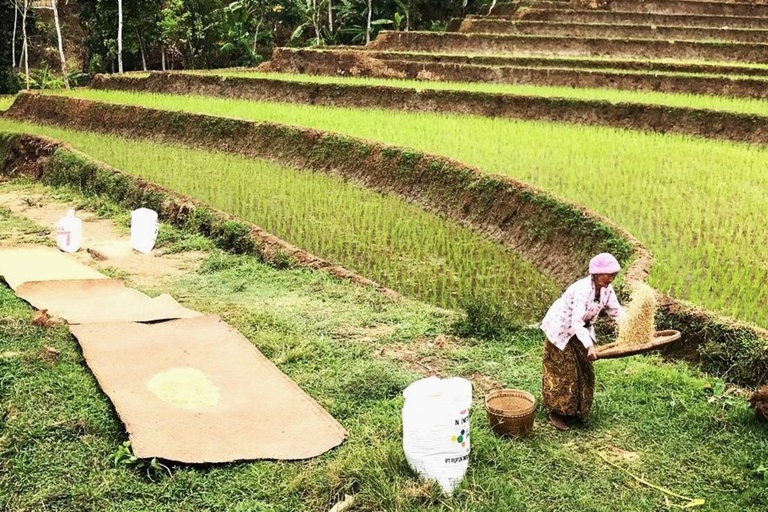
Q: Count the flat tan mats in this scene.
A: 3